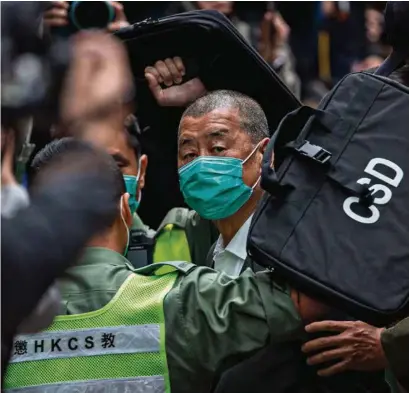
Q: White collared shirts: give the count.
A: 1